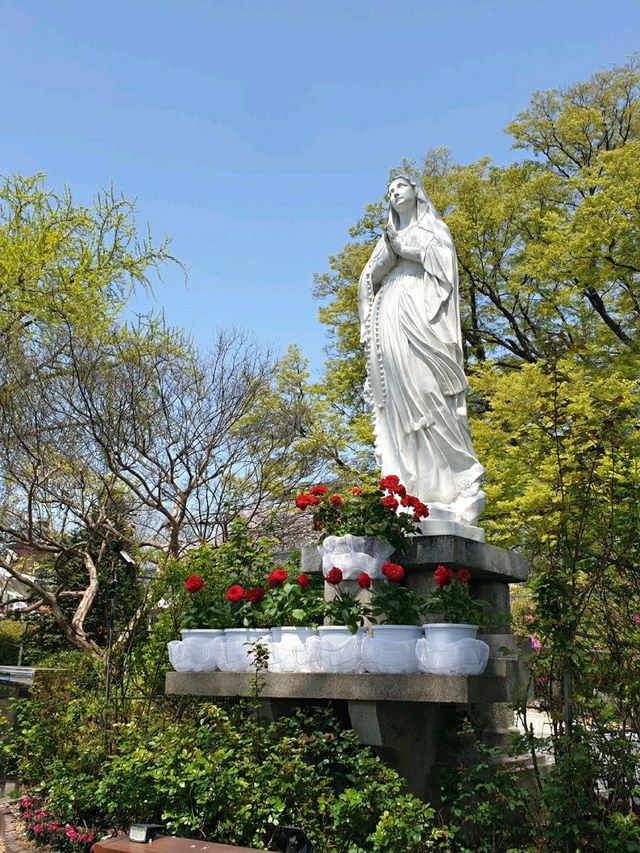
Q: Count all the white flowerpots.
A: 7